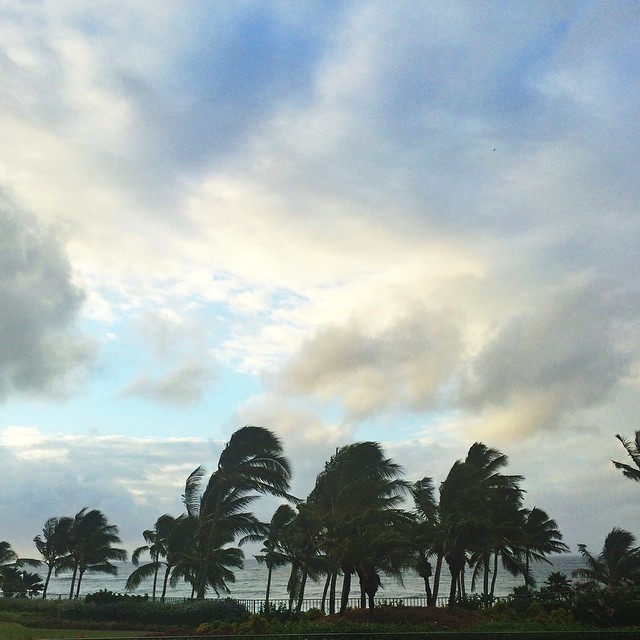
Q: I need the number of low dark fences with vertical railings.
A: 1